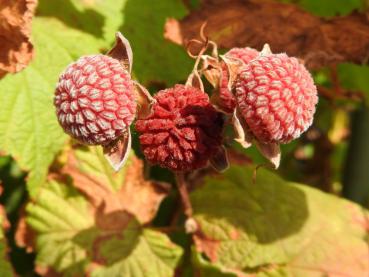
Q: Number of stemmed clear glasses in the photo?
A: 0